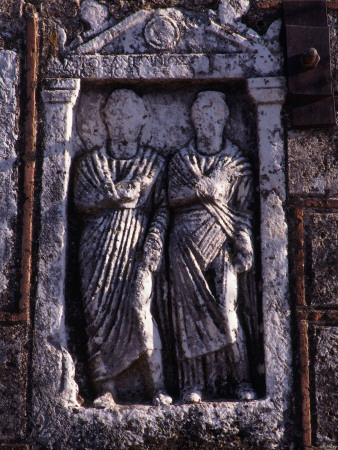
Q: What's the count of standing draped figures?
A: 2